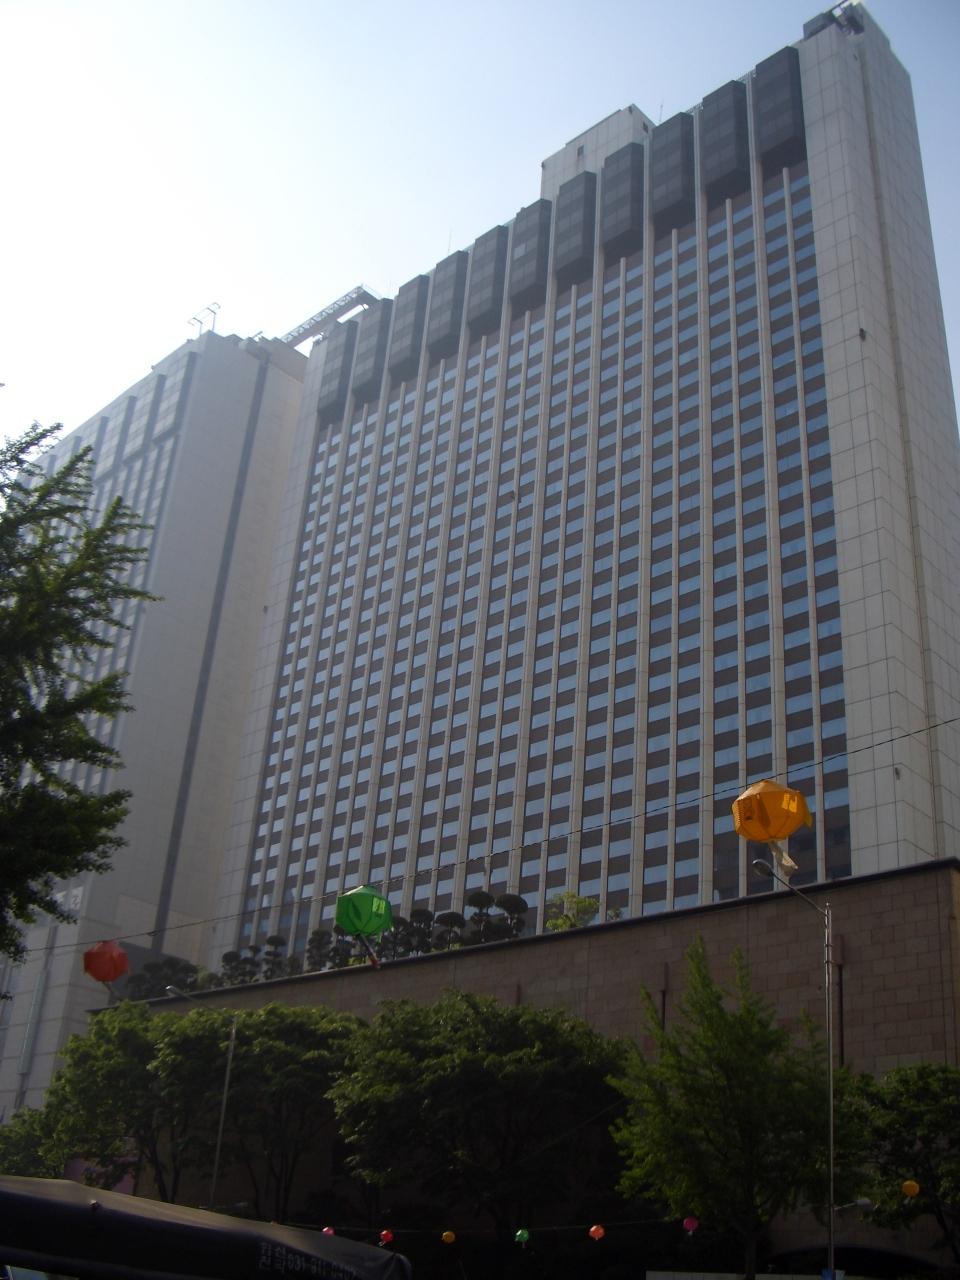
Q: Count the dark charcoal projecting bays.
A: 11